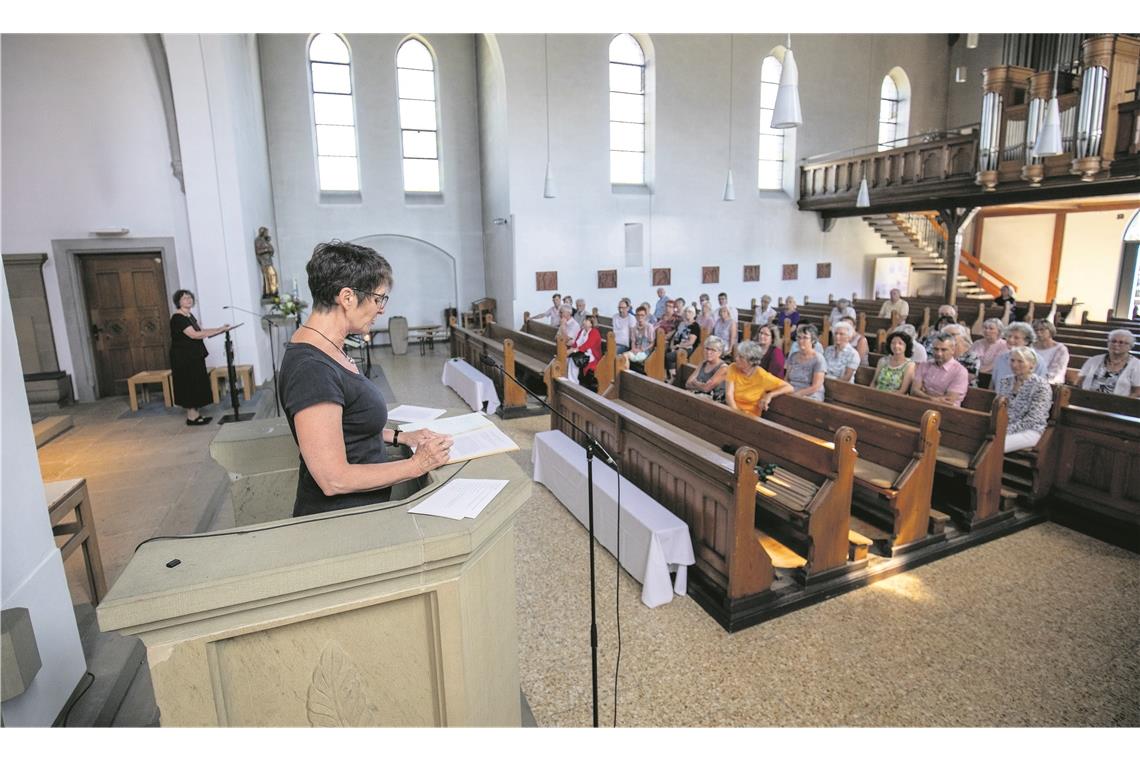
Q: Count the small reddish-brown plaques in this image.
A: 7